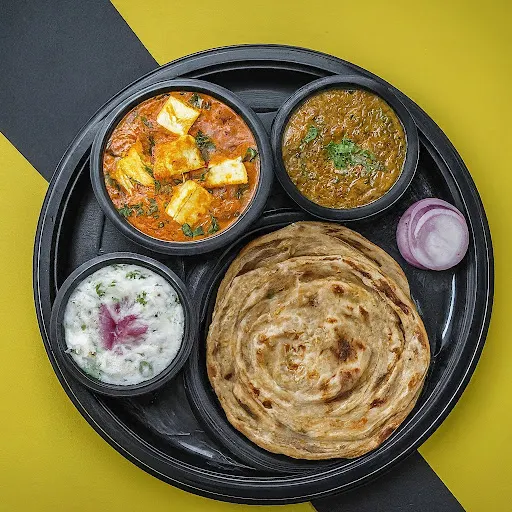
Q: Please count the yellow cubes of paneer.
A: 5